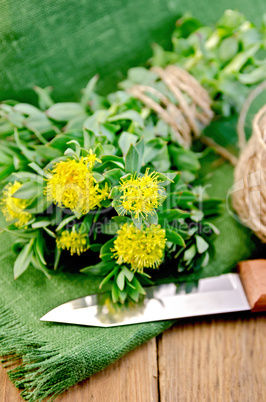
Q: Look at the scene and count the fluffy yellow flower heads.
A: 5